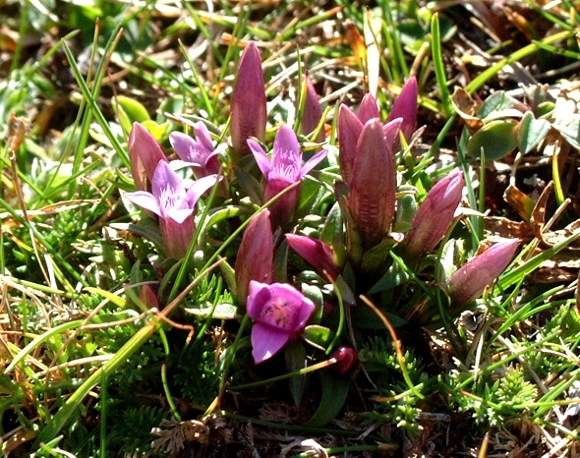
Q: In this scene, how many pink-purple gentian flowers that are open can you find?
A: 4